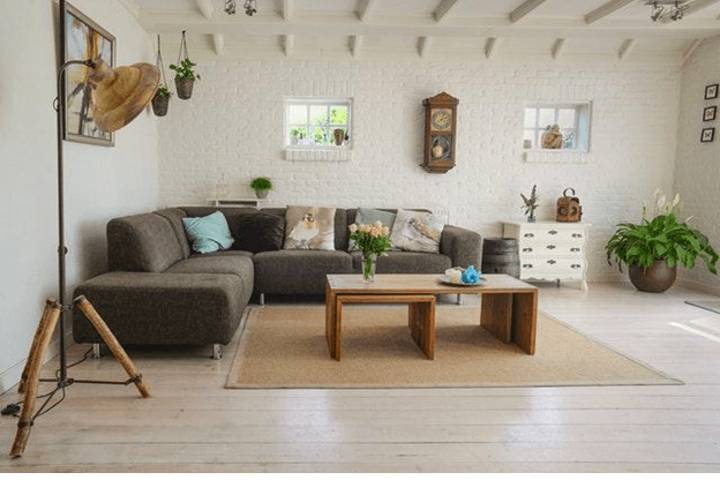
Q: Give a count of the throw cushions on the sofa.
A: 5